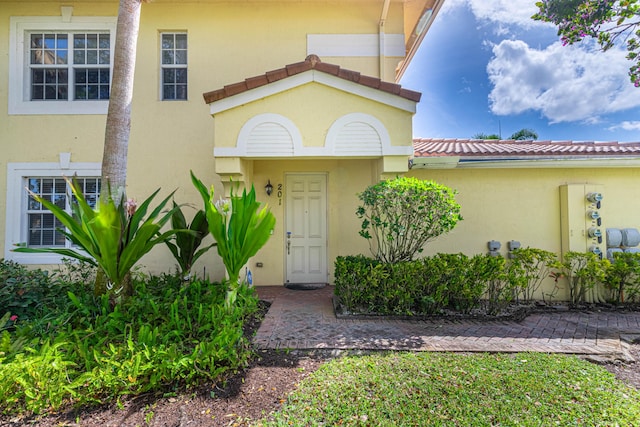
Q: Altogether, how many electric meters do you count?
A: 4